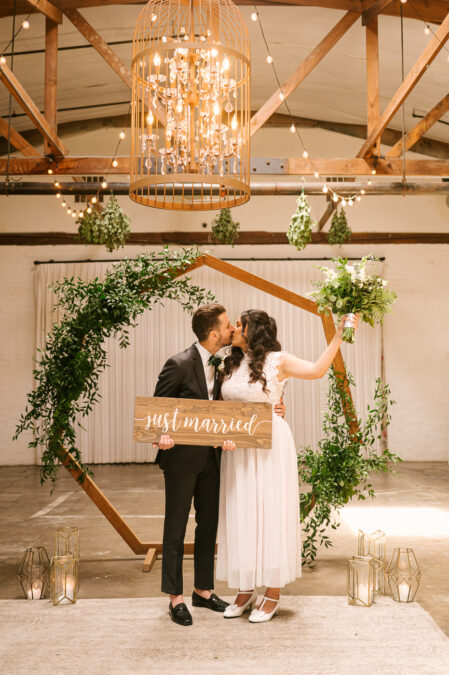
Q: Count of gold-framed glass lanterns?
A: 6